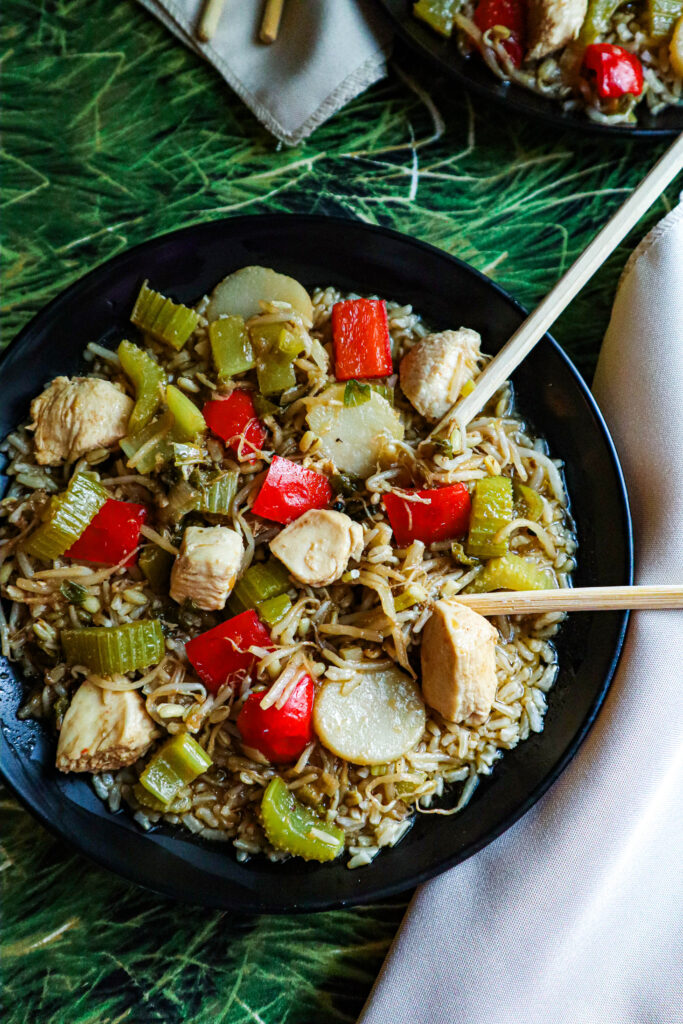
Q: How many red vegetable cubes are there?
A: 9